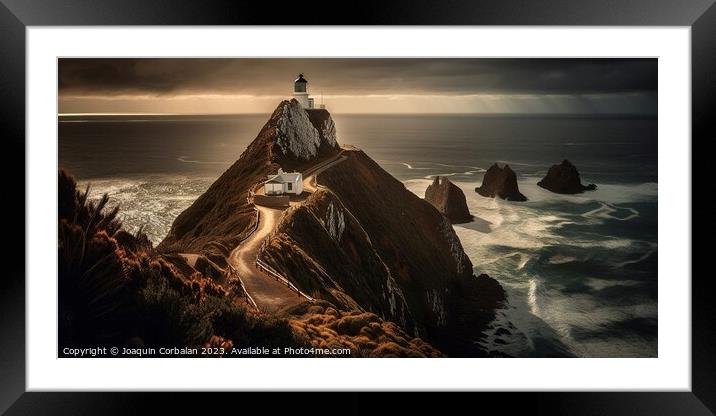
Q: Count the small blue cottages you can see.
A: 0